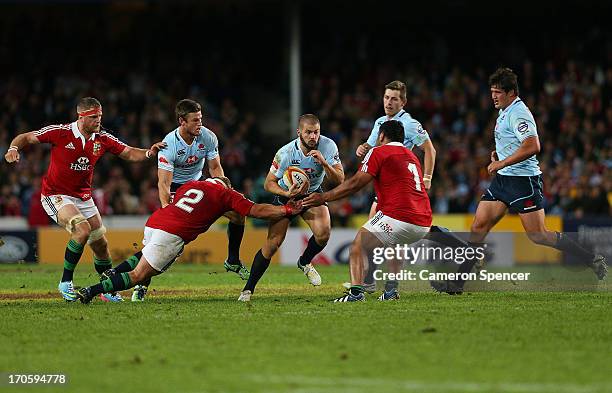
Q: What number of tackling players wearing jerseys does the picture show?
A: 2